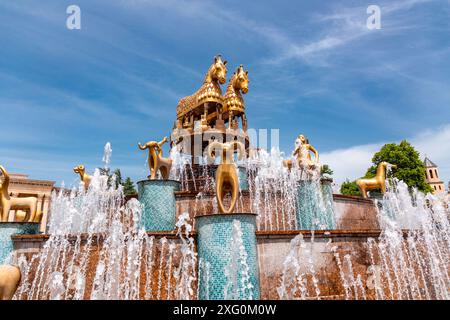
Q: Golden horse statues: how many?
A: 2